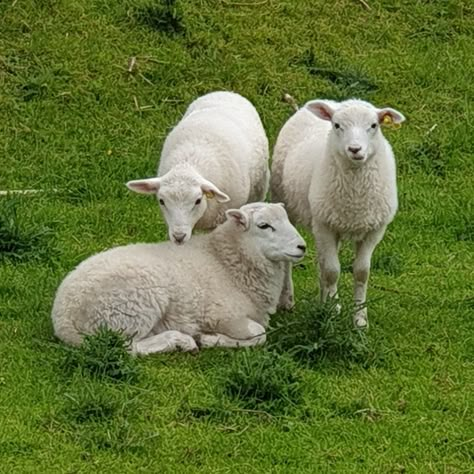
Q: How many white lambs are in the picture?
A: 3